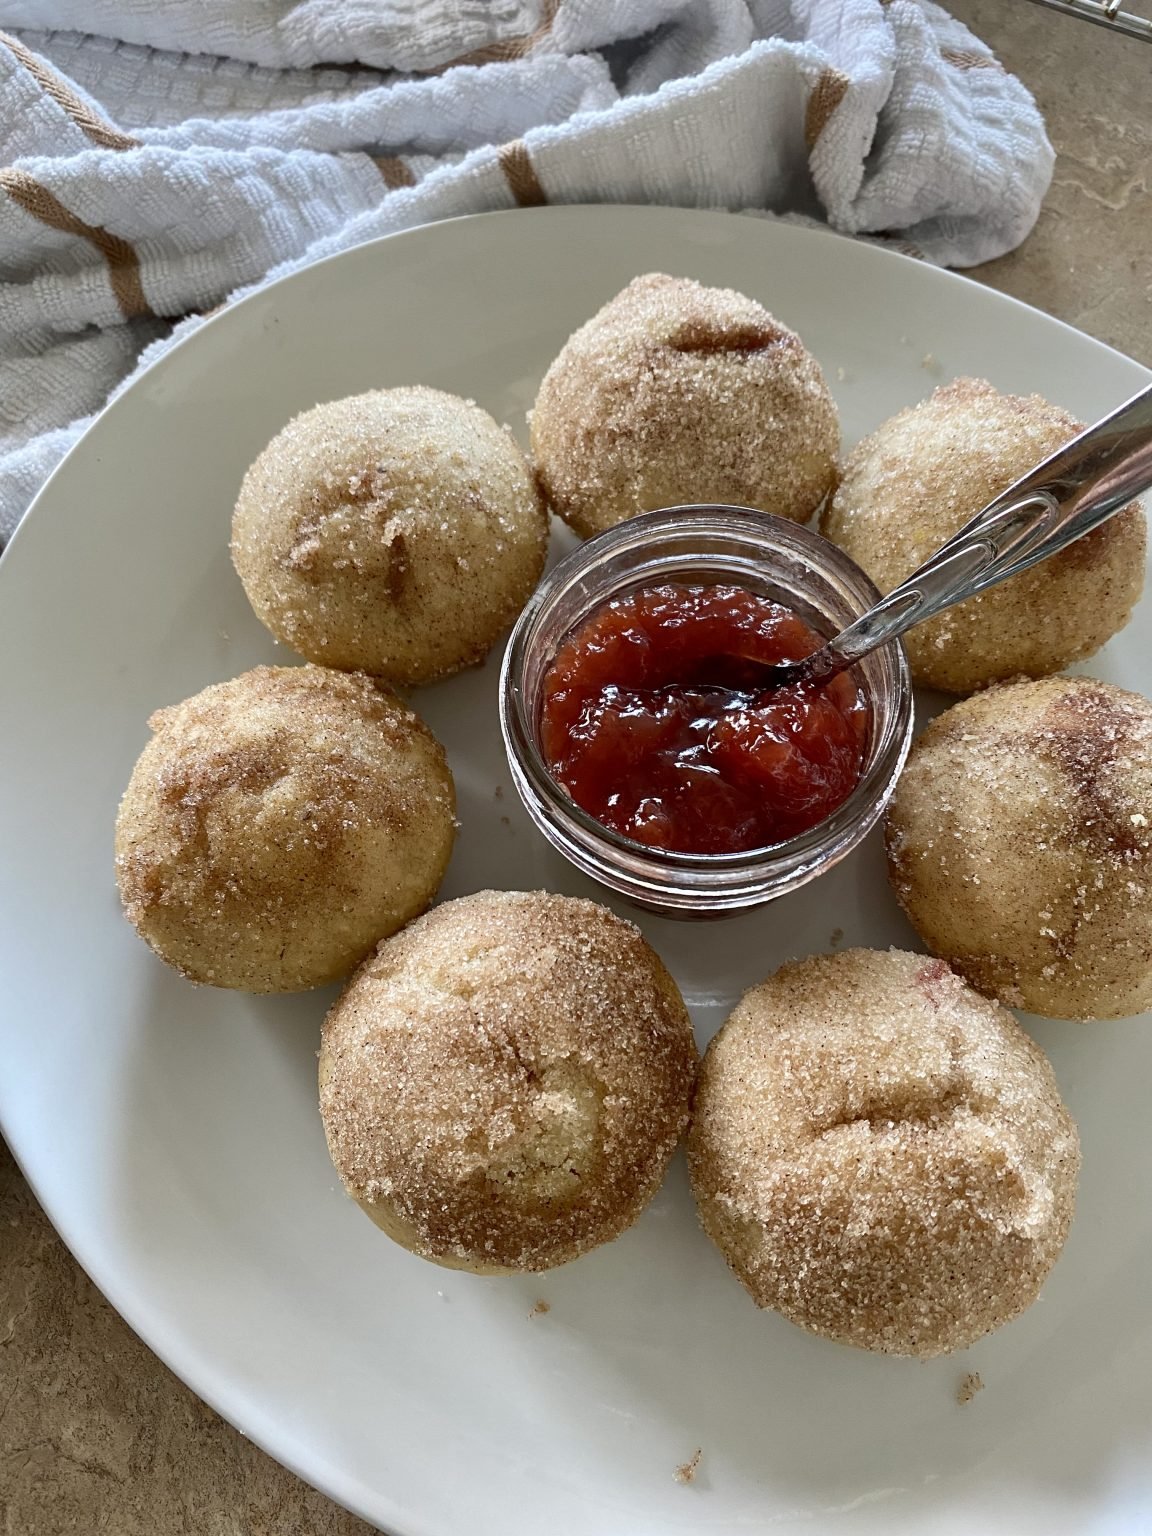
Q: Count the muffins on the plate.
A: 7